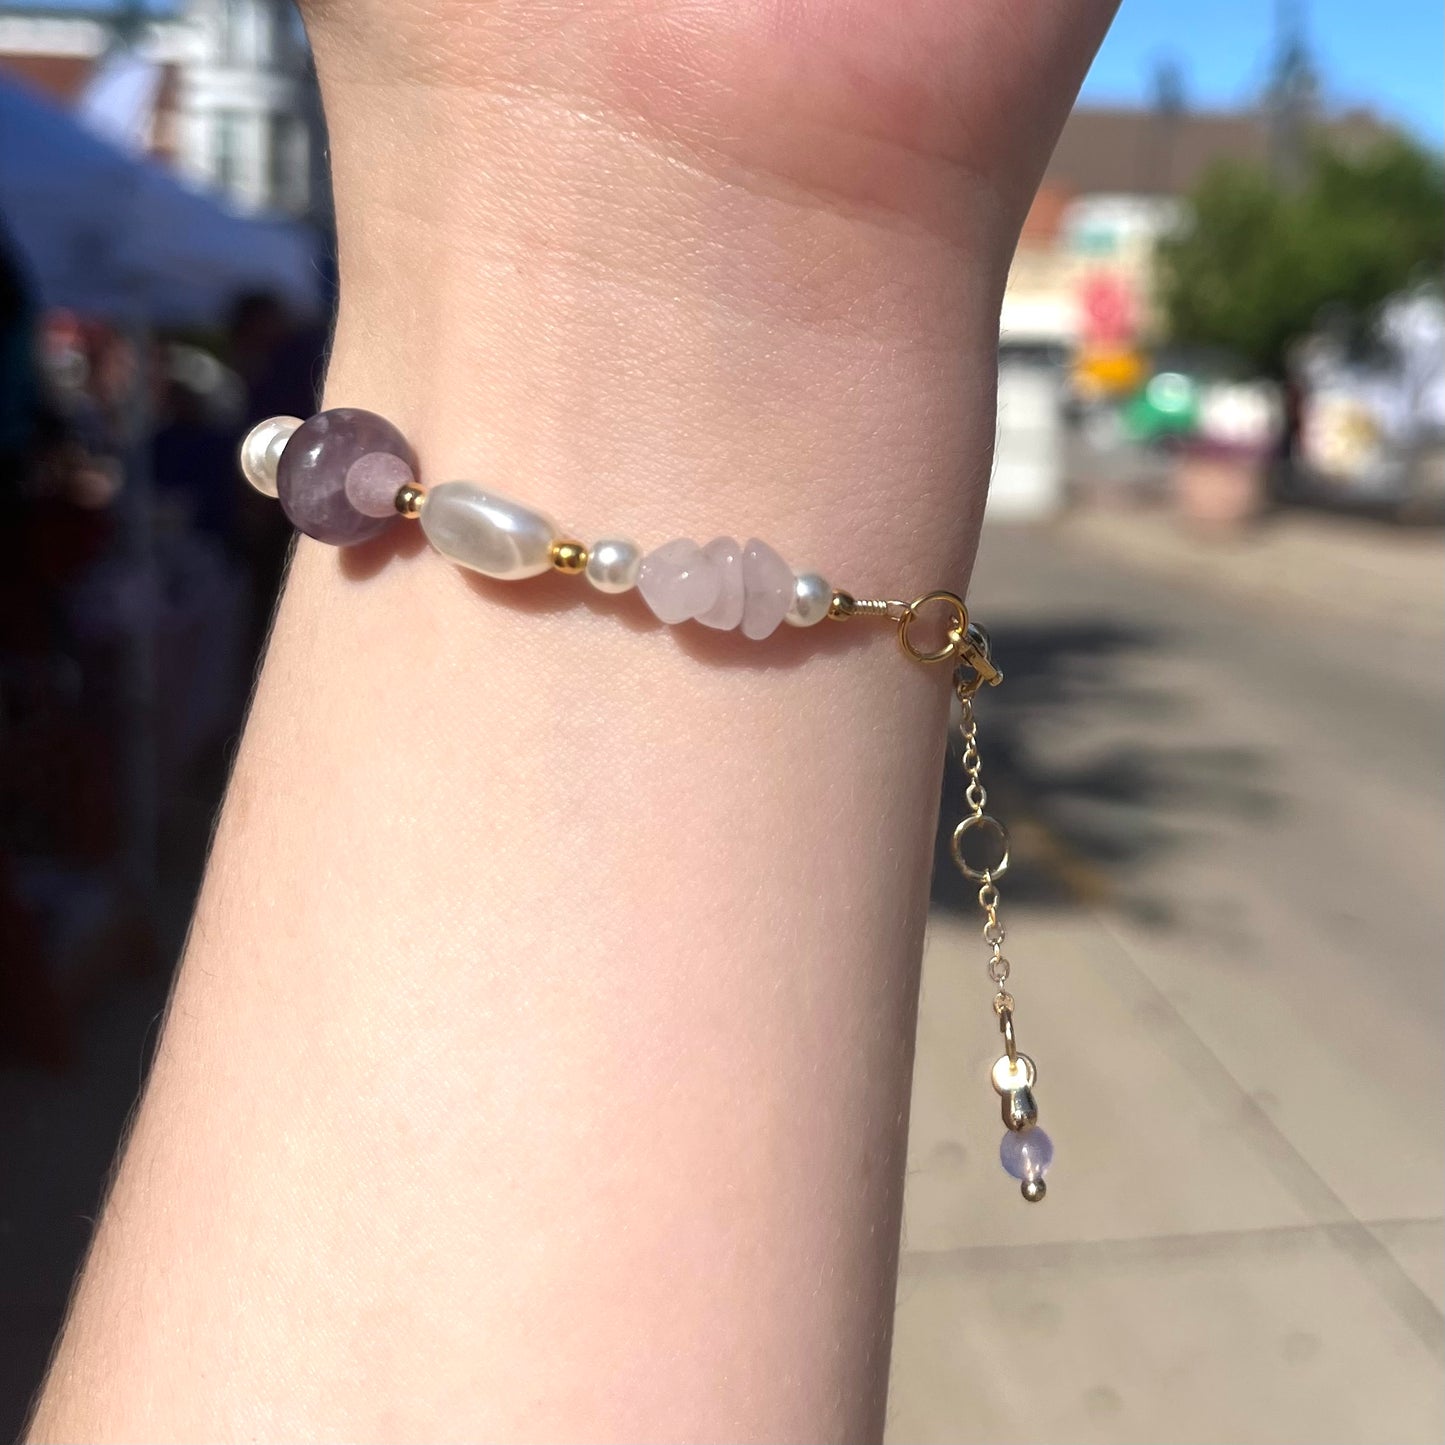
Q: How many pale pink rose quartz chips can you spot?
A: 3